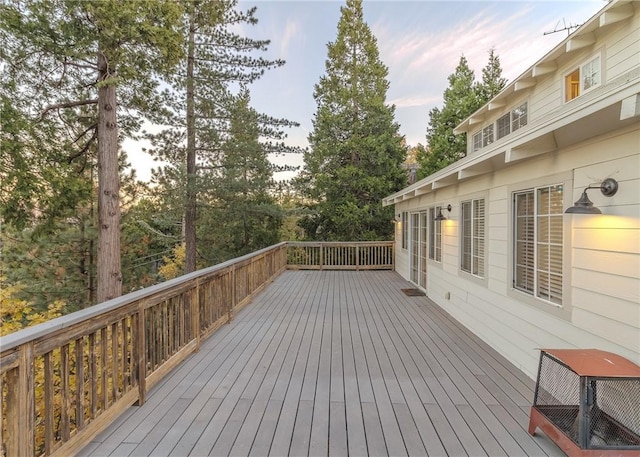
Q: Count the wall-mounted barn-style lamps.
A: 3